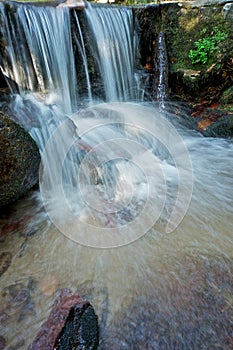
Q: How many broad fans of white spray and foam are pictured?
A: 1